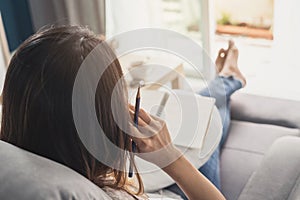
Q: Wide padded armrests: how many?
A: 1